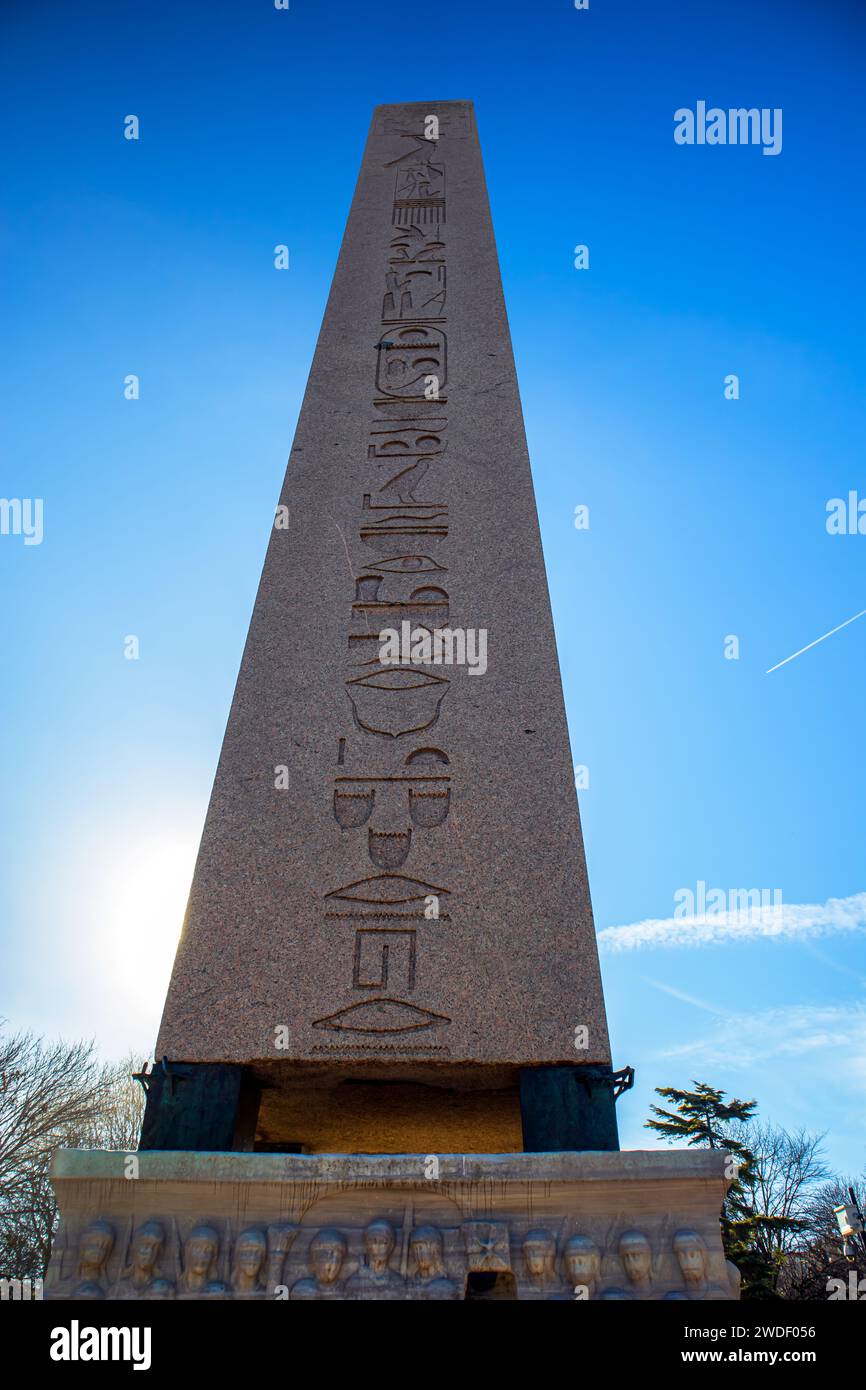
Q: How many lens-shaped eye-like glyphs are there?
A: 4